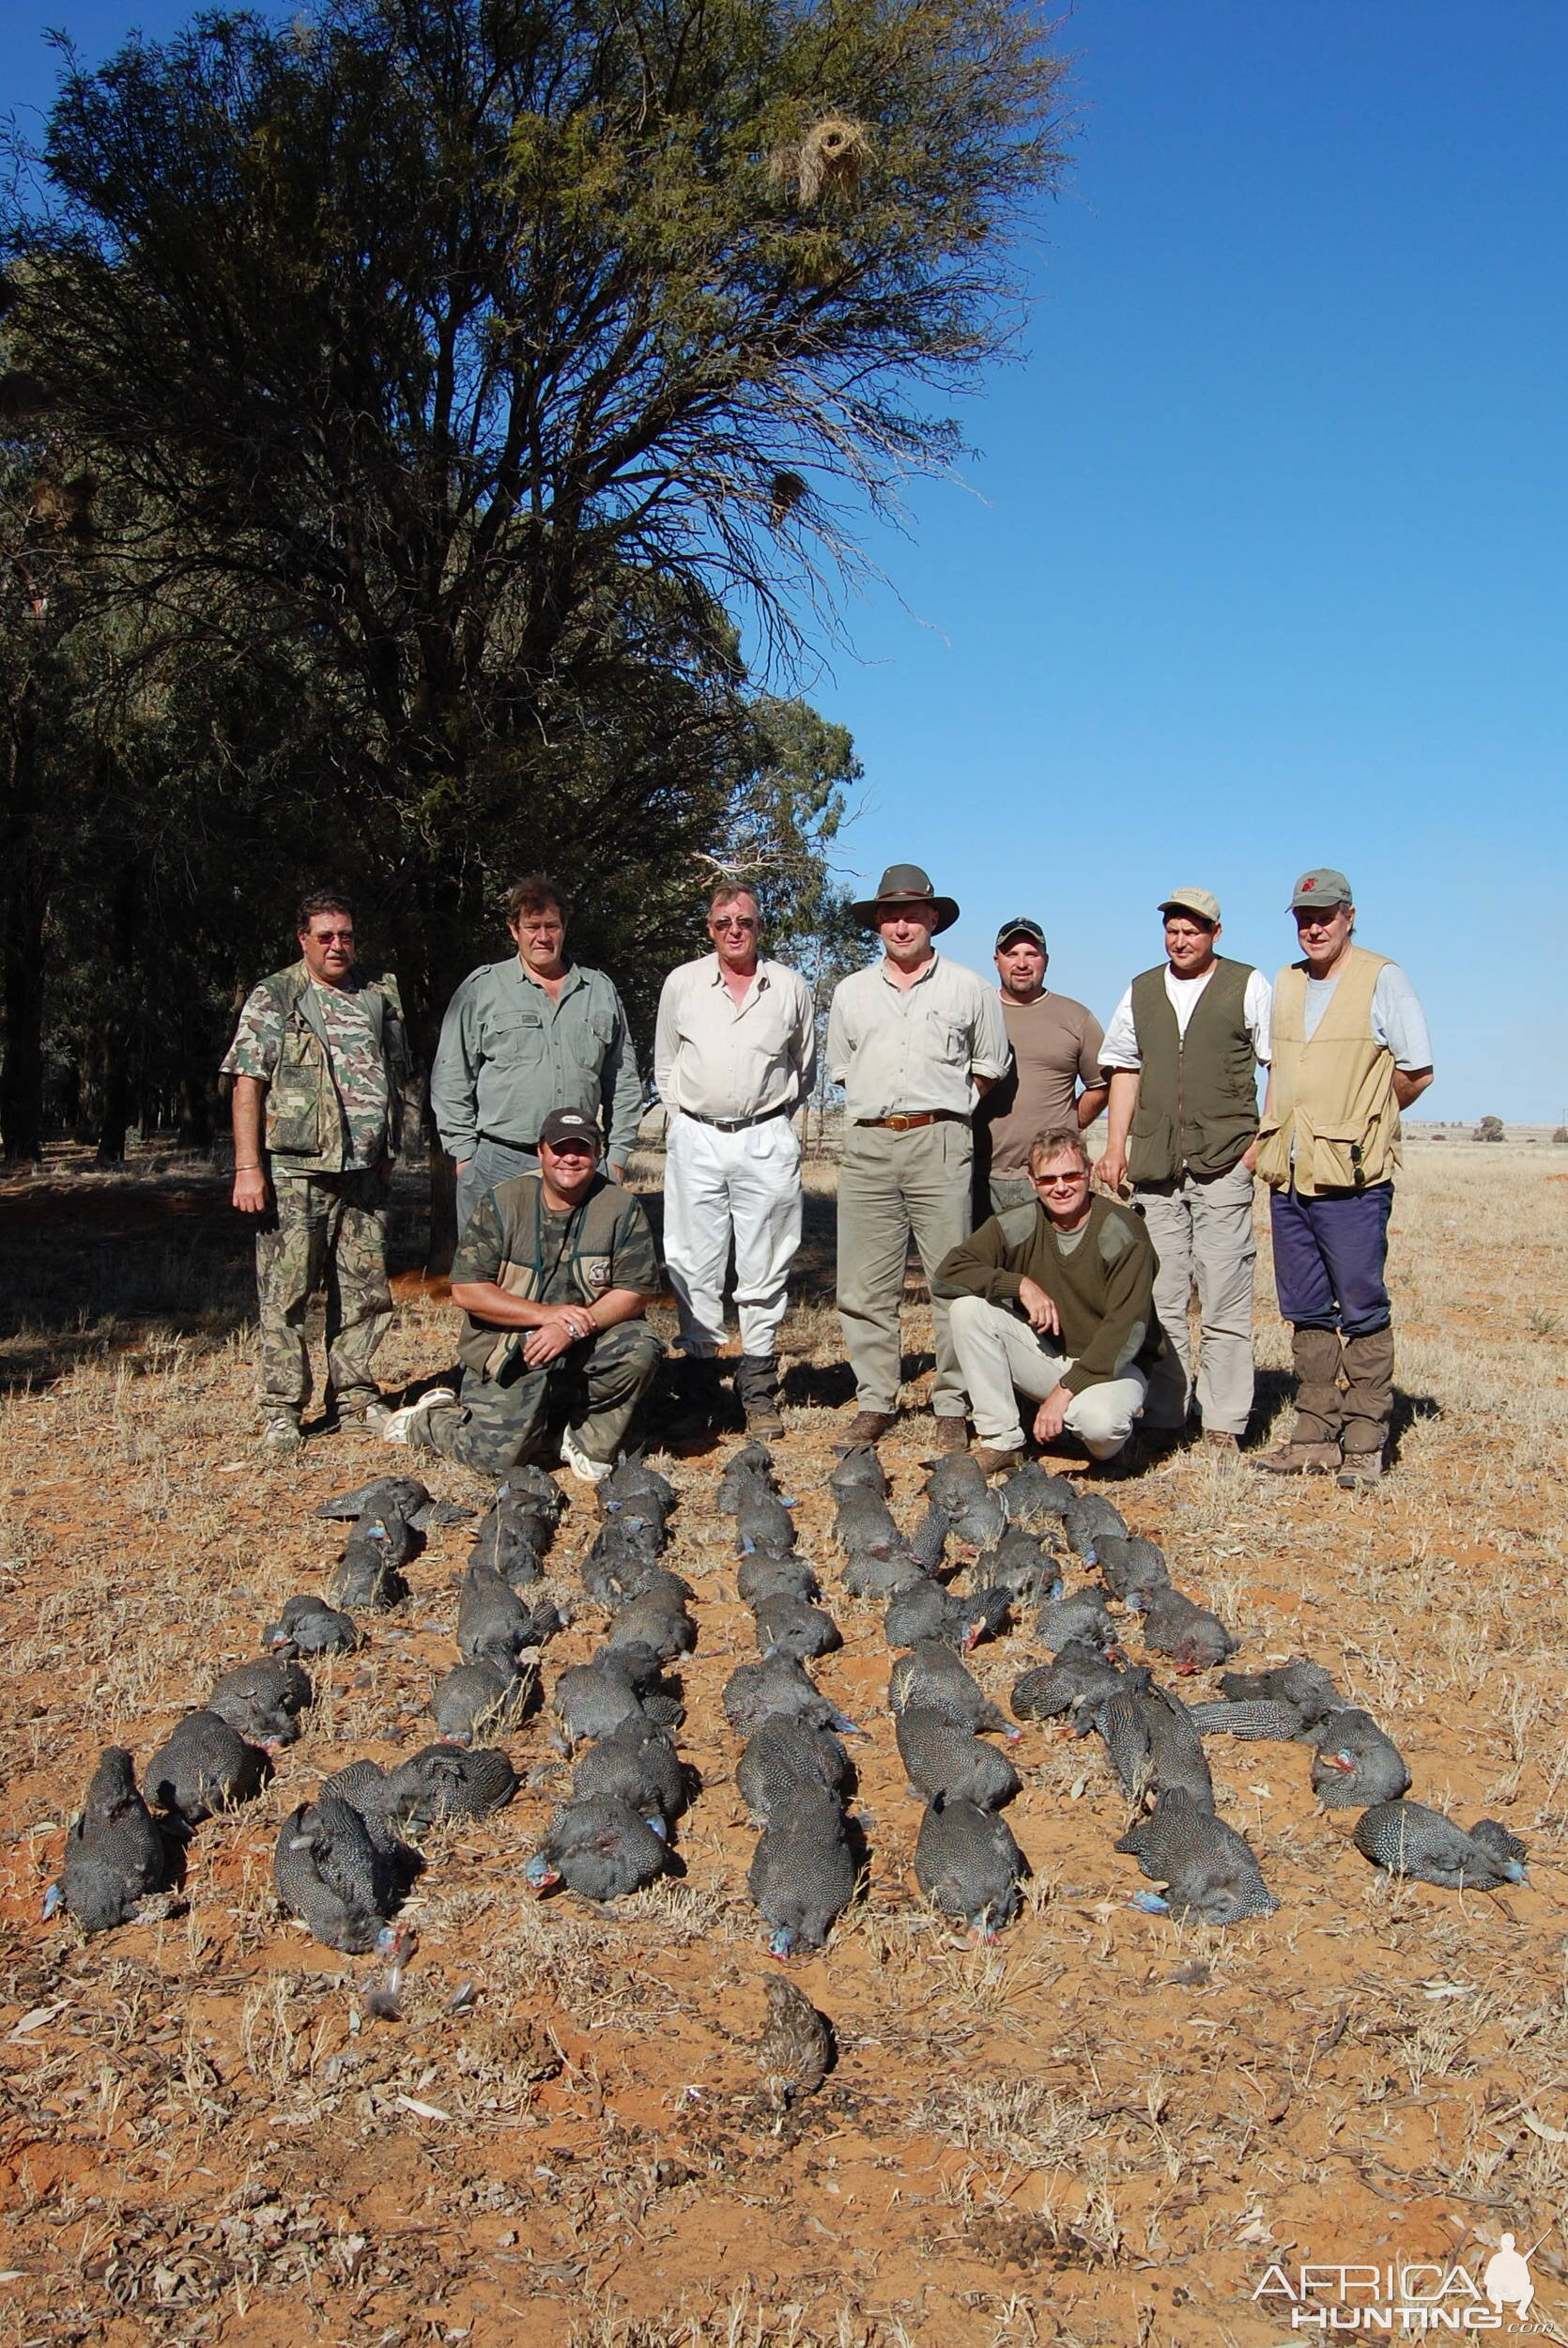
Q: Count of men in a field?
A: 9